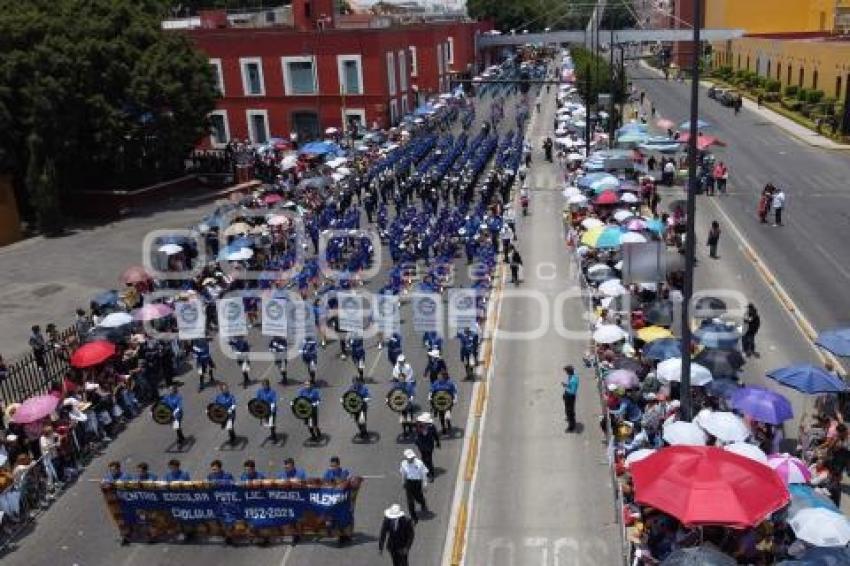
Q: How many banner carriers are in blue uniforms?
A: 7